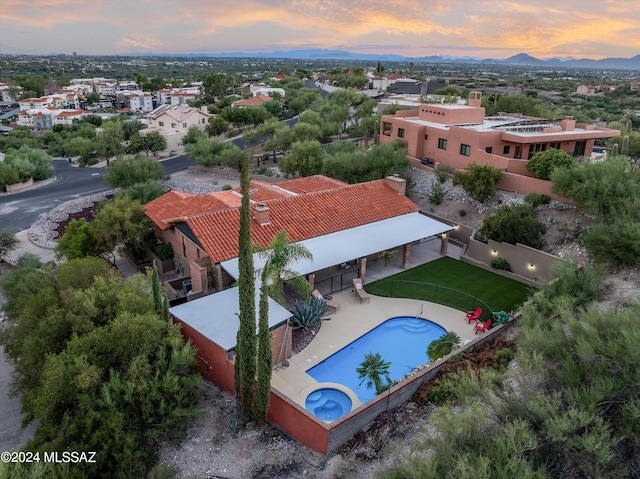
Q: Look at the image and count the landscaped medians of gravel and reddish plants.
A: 1